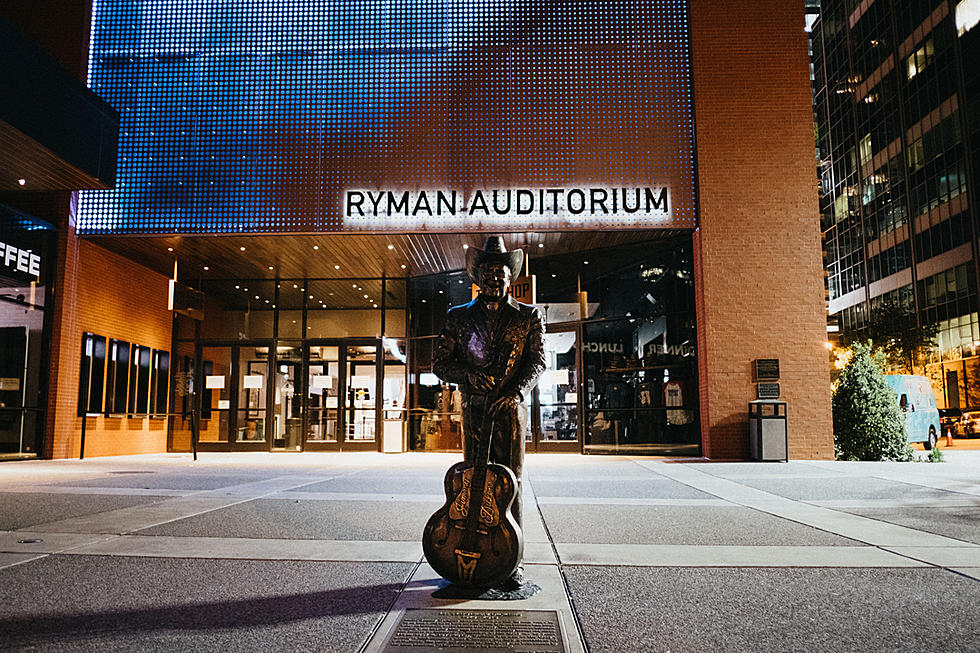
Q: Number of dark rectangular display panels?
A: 4